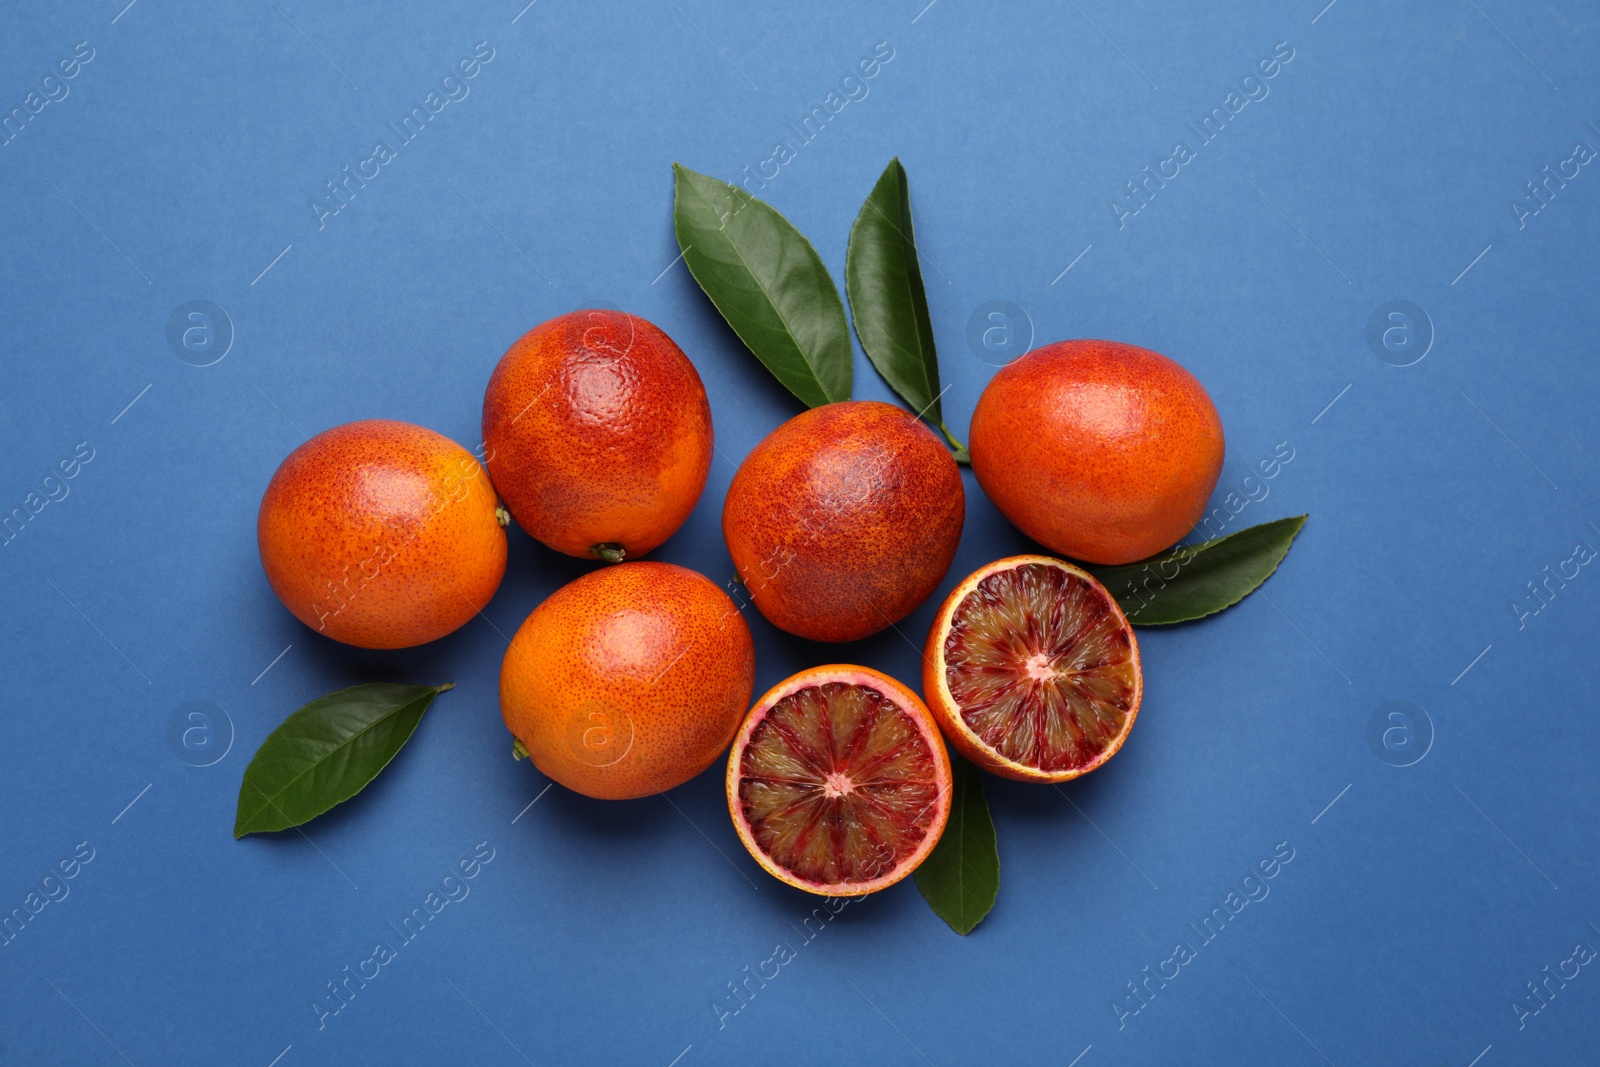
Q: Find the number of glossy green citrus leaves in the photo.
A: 5